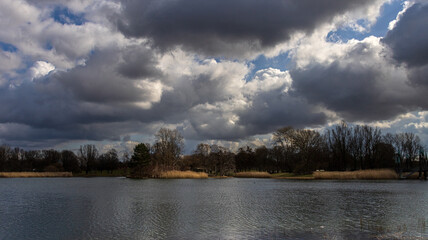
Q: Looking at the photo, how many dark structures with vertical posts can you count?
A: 1